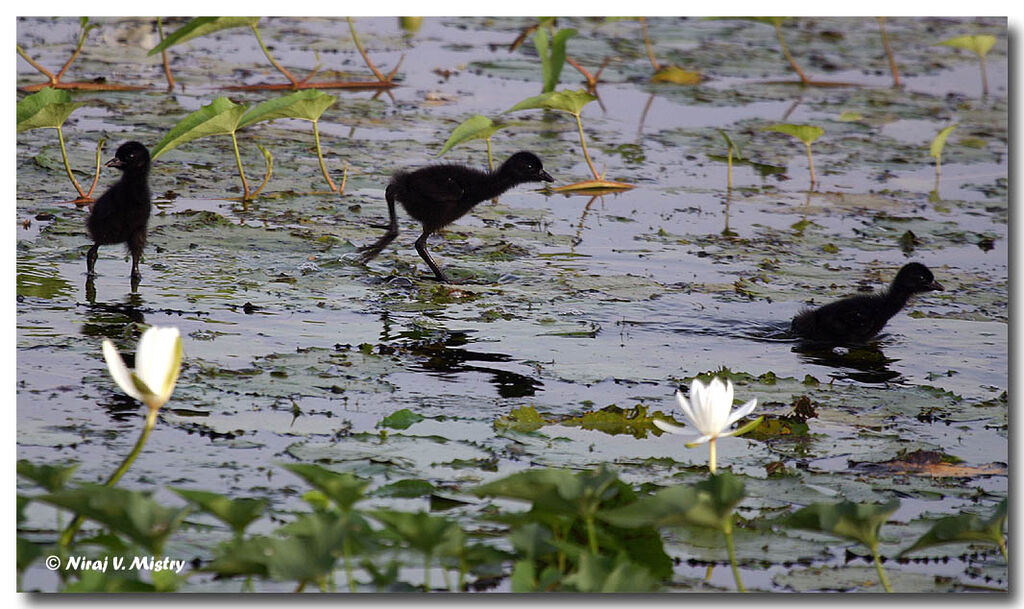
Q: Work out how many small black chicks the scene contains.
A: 3